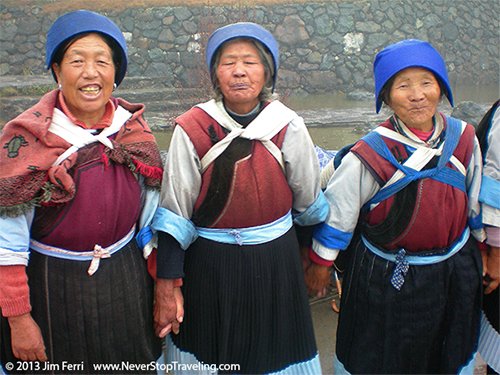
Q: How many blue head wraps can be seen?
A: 3